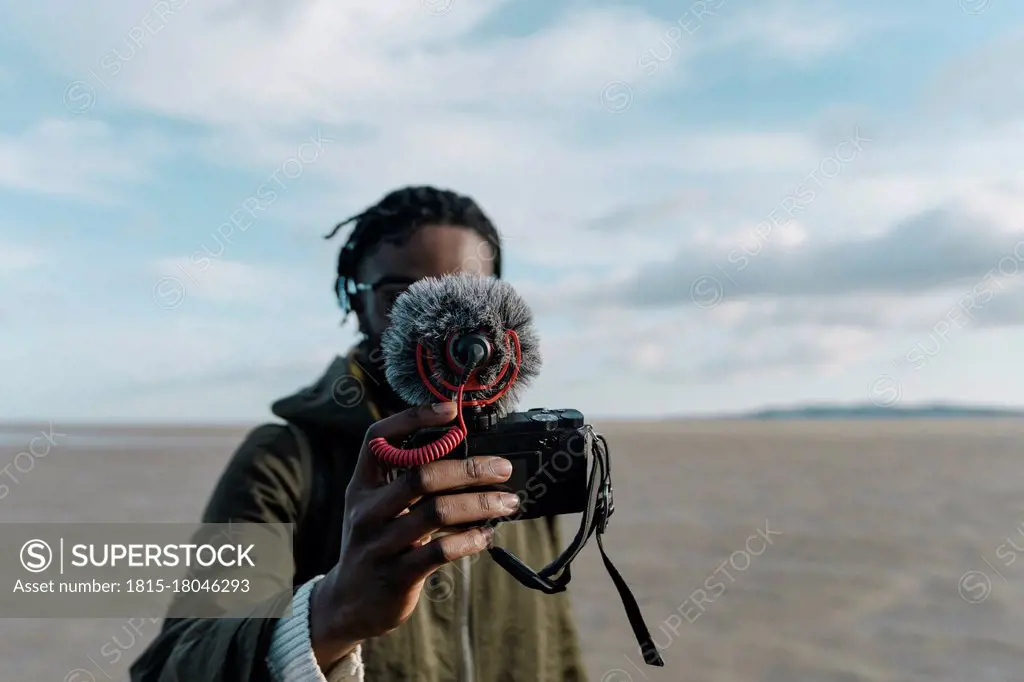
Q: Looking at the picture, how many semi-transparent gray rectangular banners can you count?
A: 1